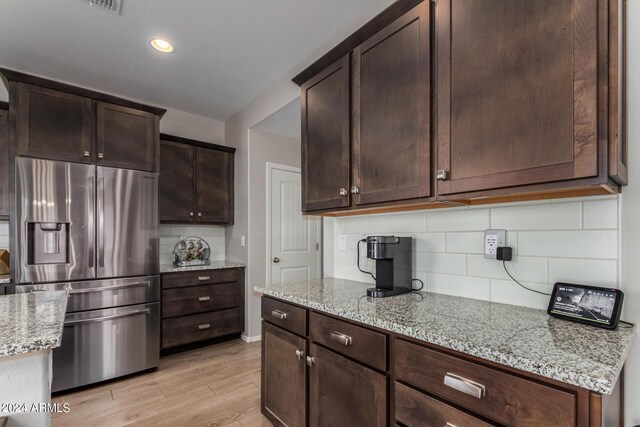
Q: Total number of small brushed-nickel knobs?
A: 9